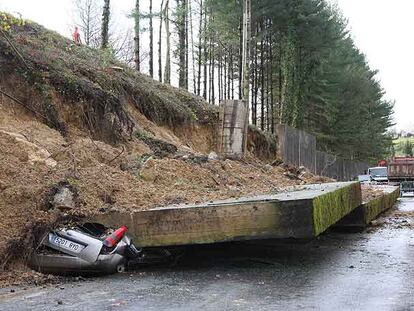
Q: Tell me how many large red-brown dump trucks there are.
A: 1